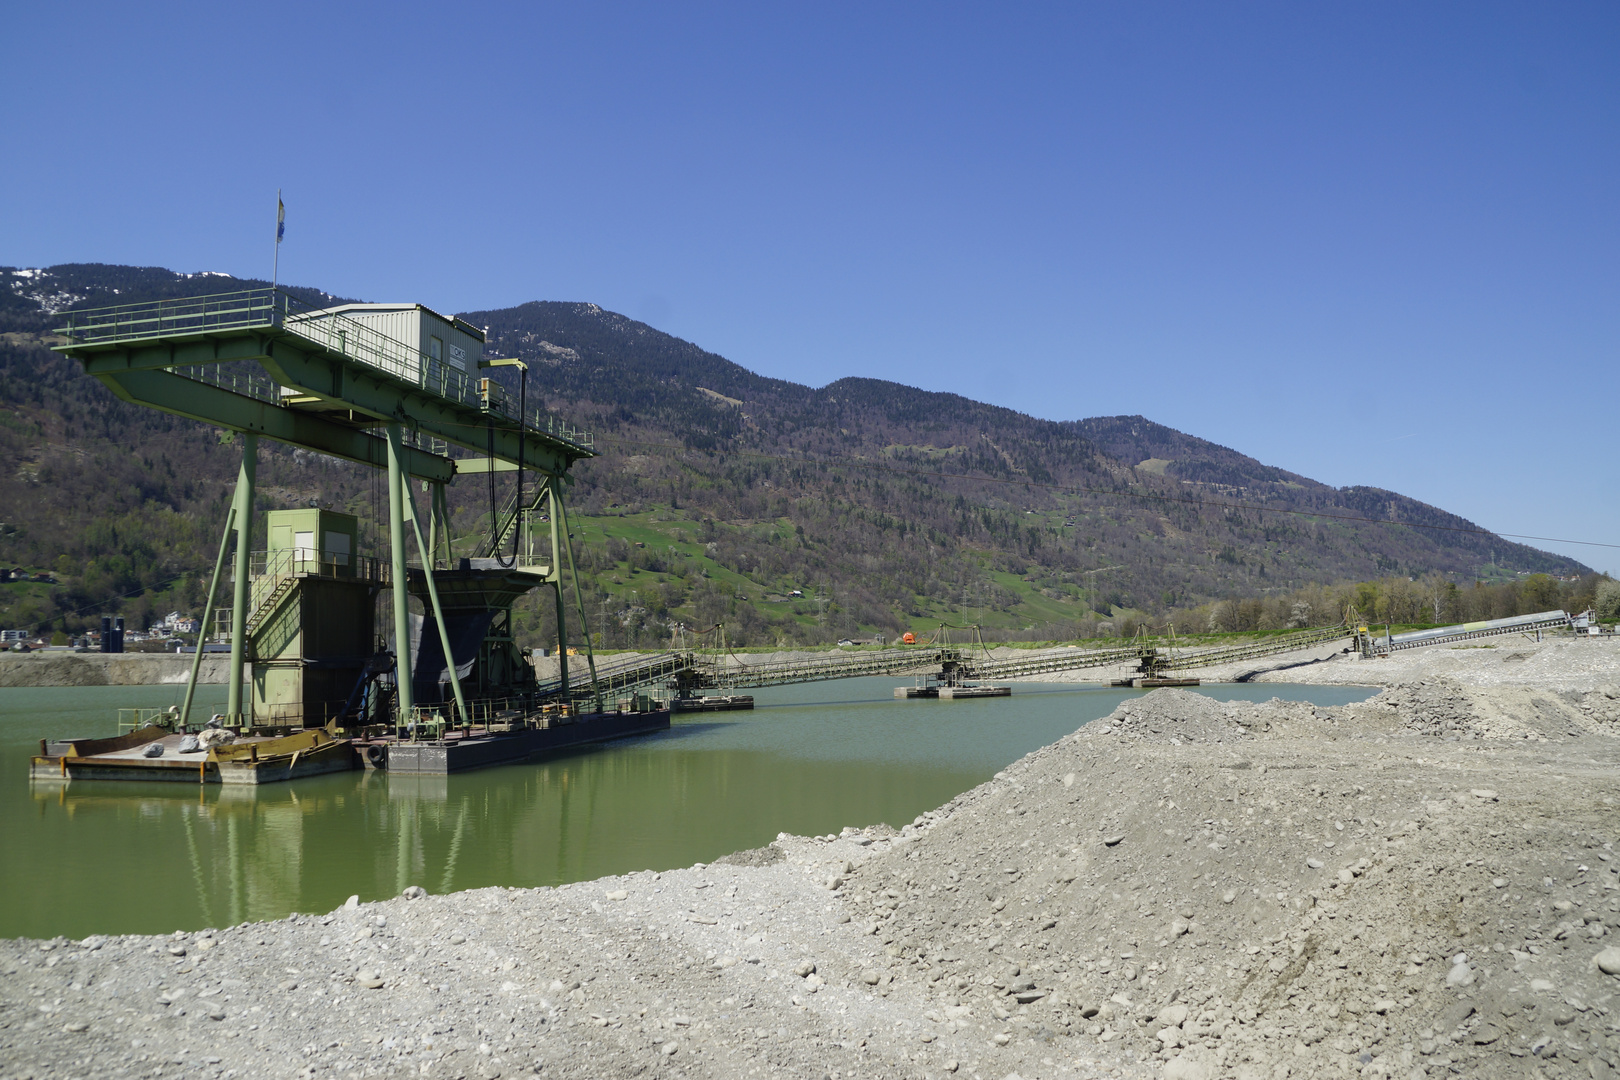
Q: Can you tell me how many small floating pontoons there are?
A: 3